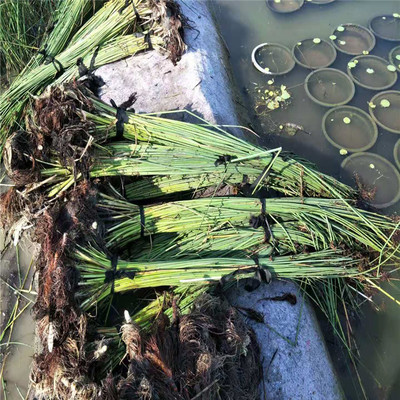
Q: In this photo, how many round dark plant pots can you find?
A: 13